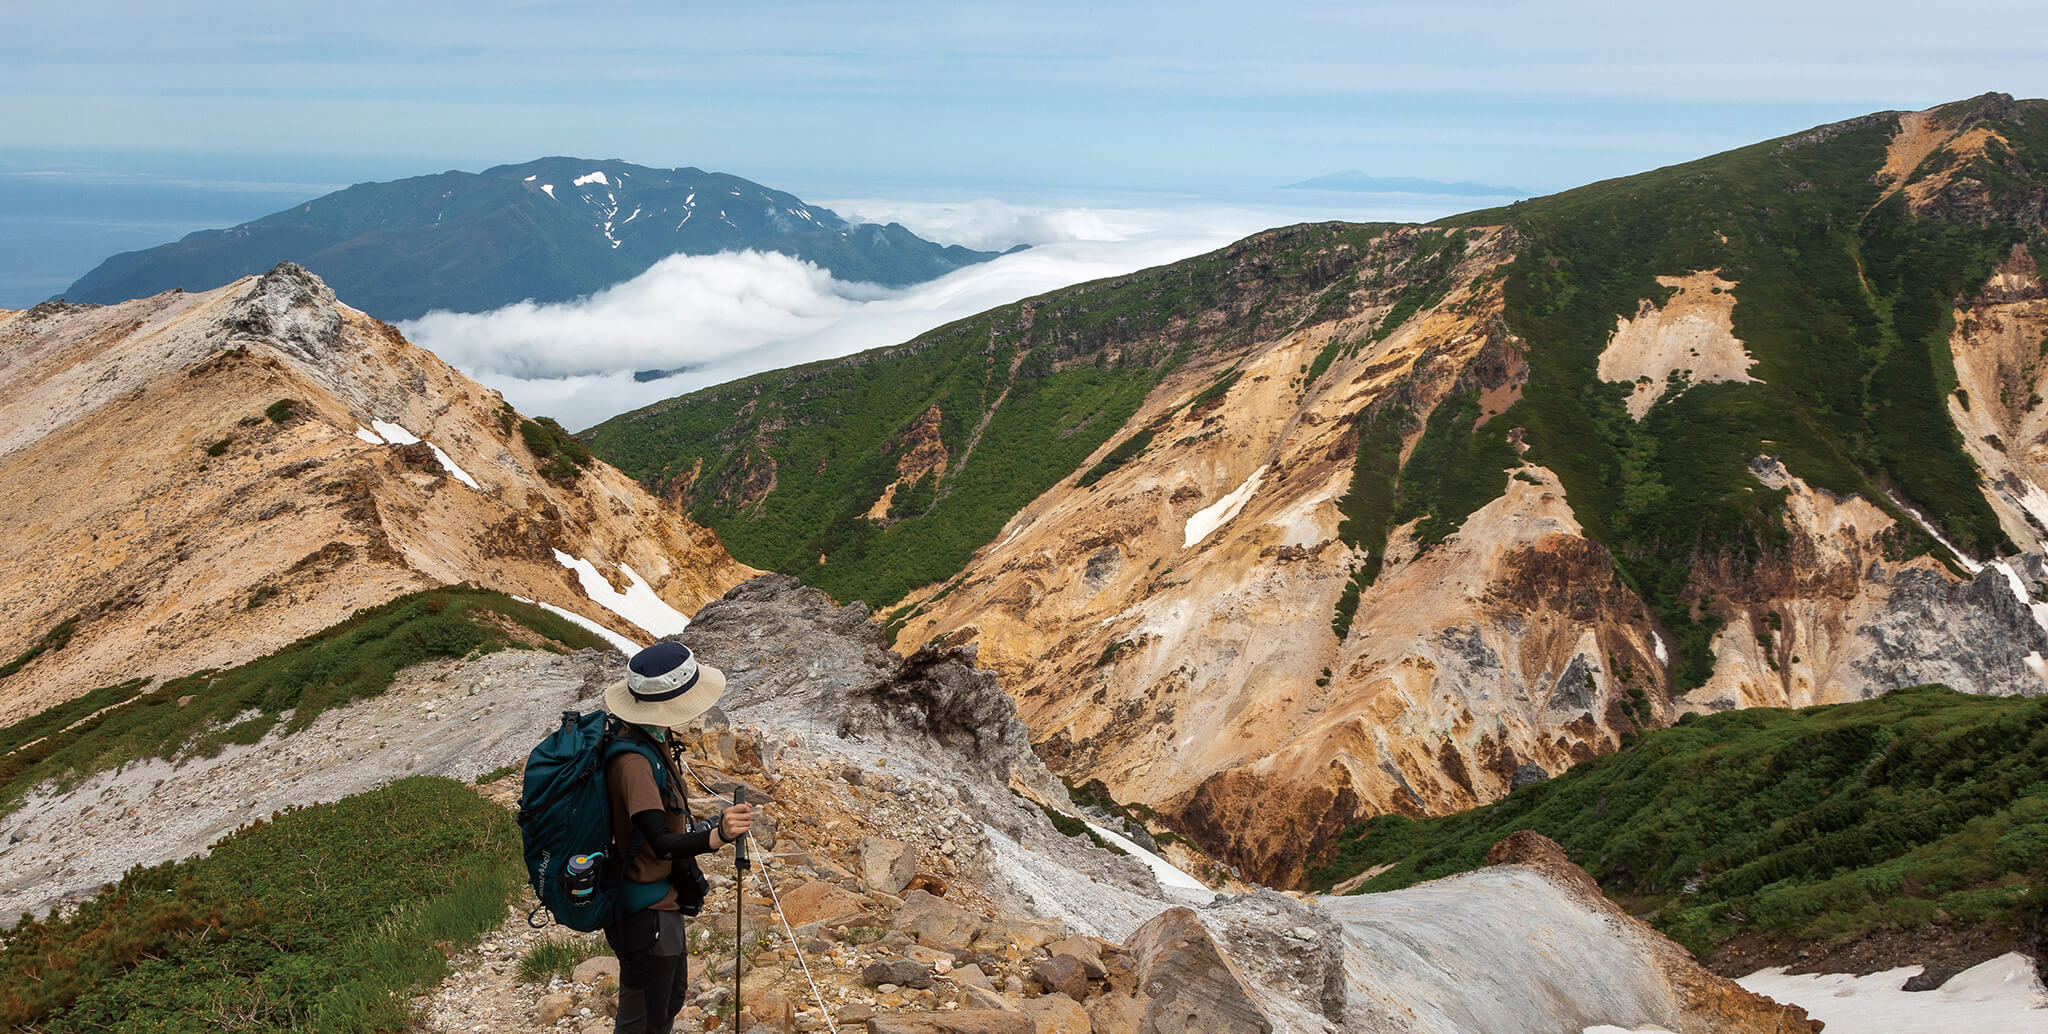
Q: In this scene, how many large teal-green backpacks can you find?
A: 1